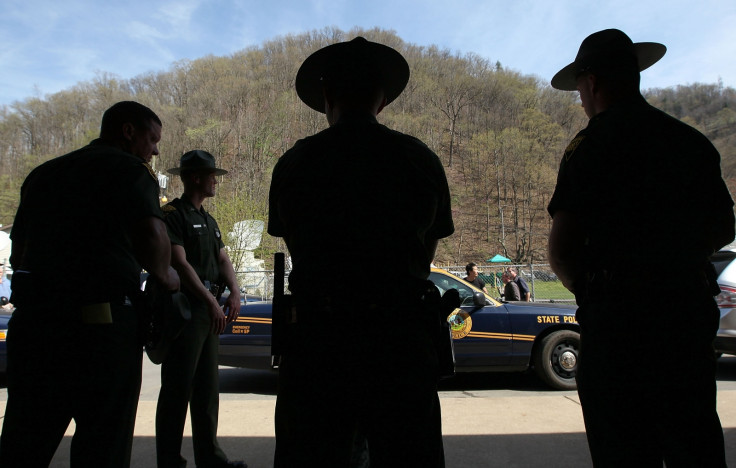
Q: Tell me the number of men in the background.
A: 3